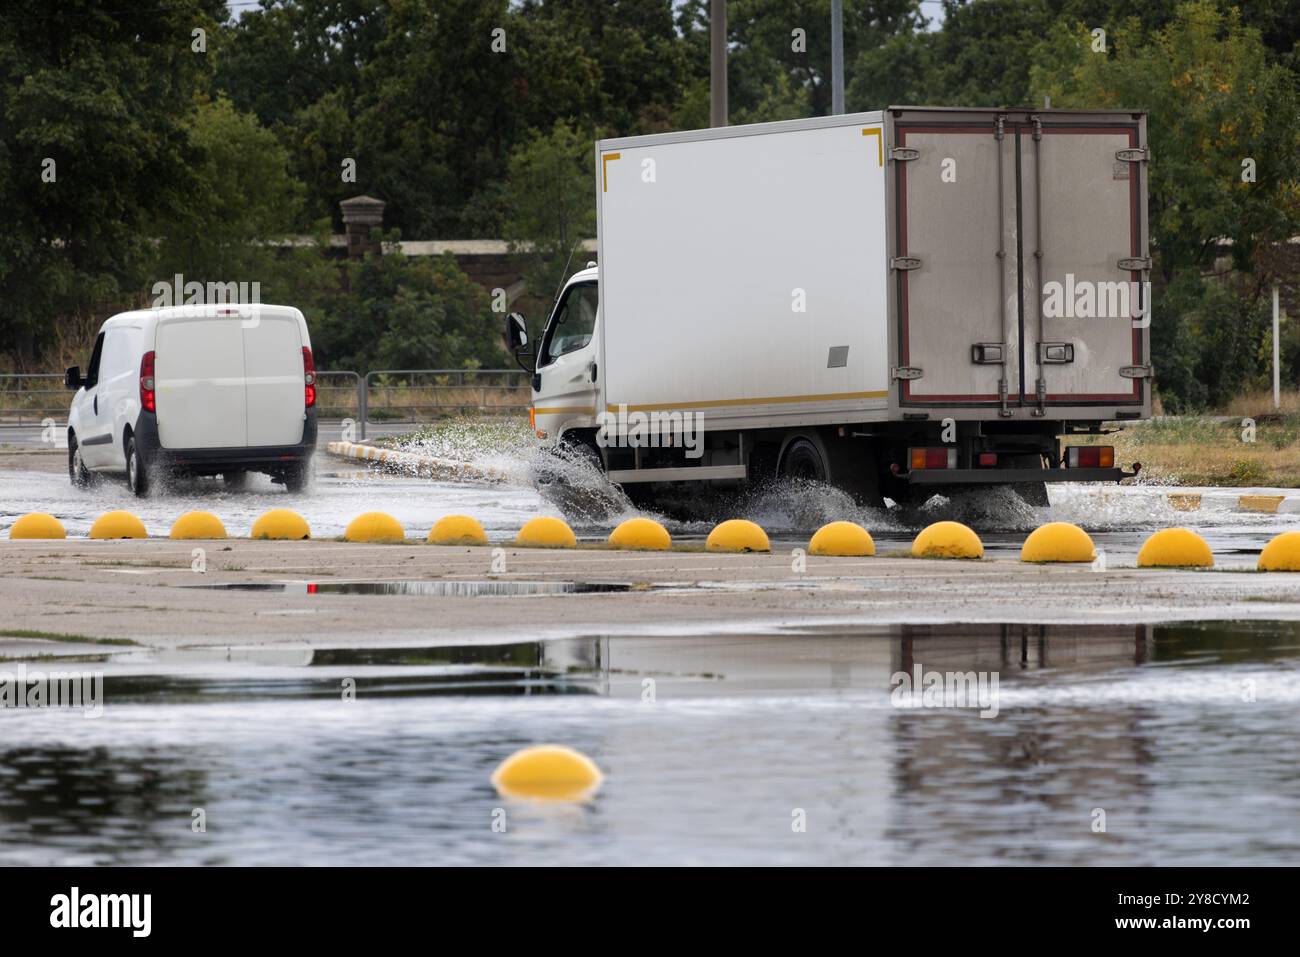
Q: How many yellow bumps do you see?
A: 15